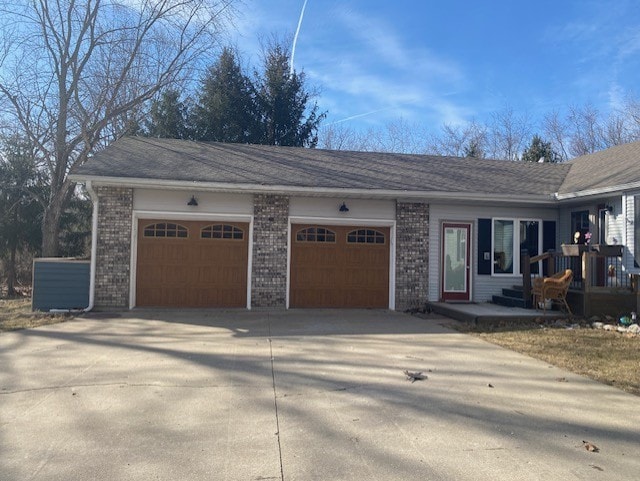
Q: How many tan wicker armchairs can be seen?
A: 1